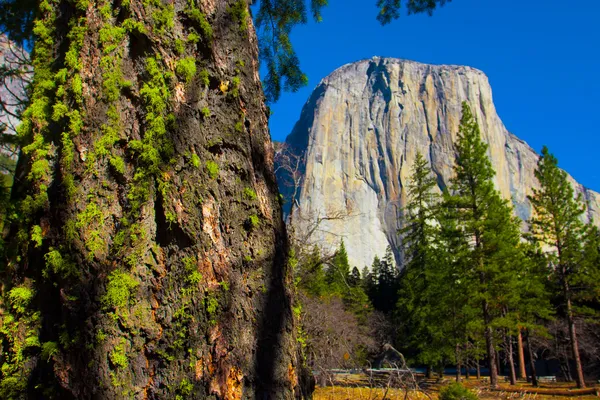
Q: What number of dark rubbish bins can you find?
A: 0